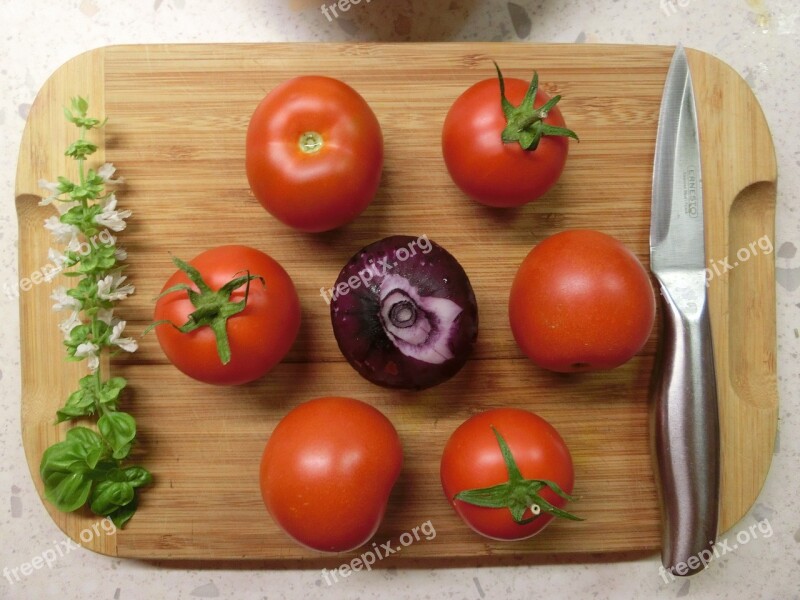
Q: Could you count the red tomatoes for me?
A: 6